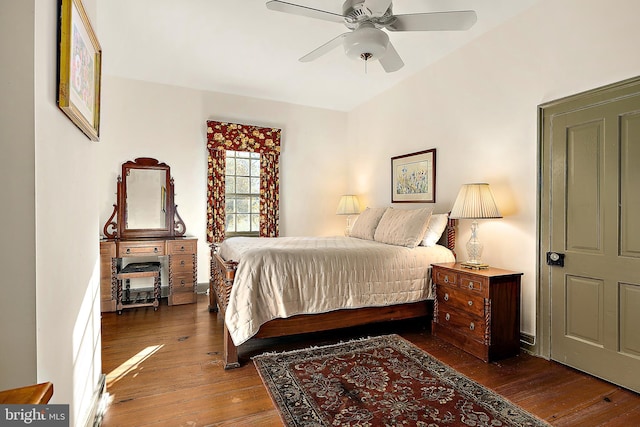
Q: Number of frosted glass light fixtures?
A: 1